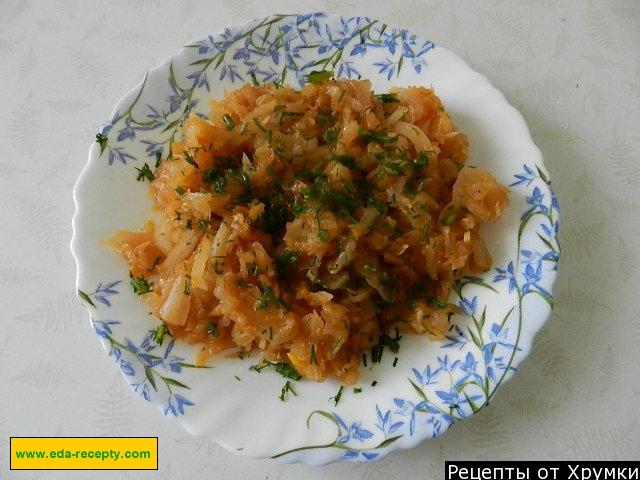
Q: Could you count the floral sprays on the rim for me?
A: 3